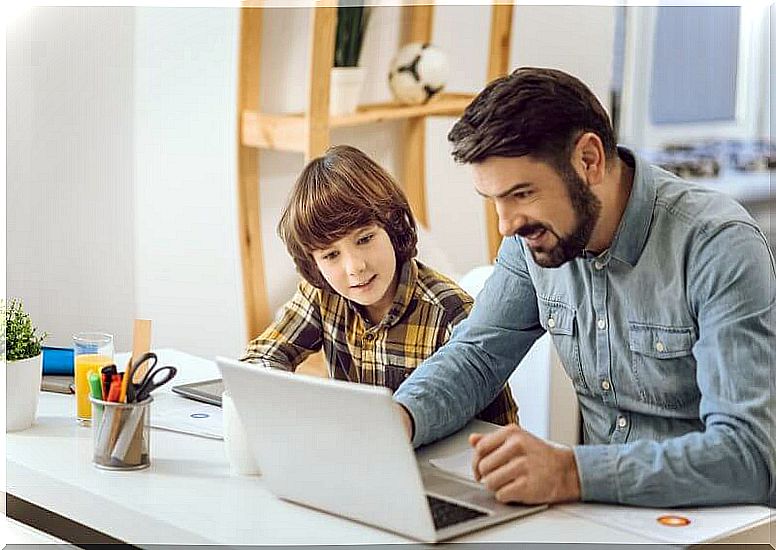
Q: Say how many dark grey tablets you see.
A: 1